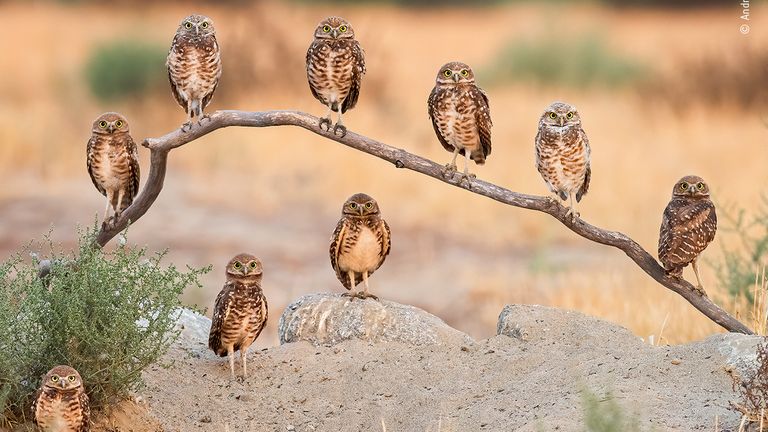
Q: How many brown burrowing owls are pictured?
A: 9